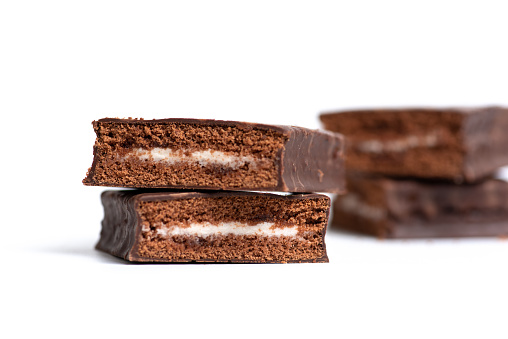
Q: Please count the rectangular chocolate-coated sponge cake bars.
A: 4